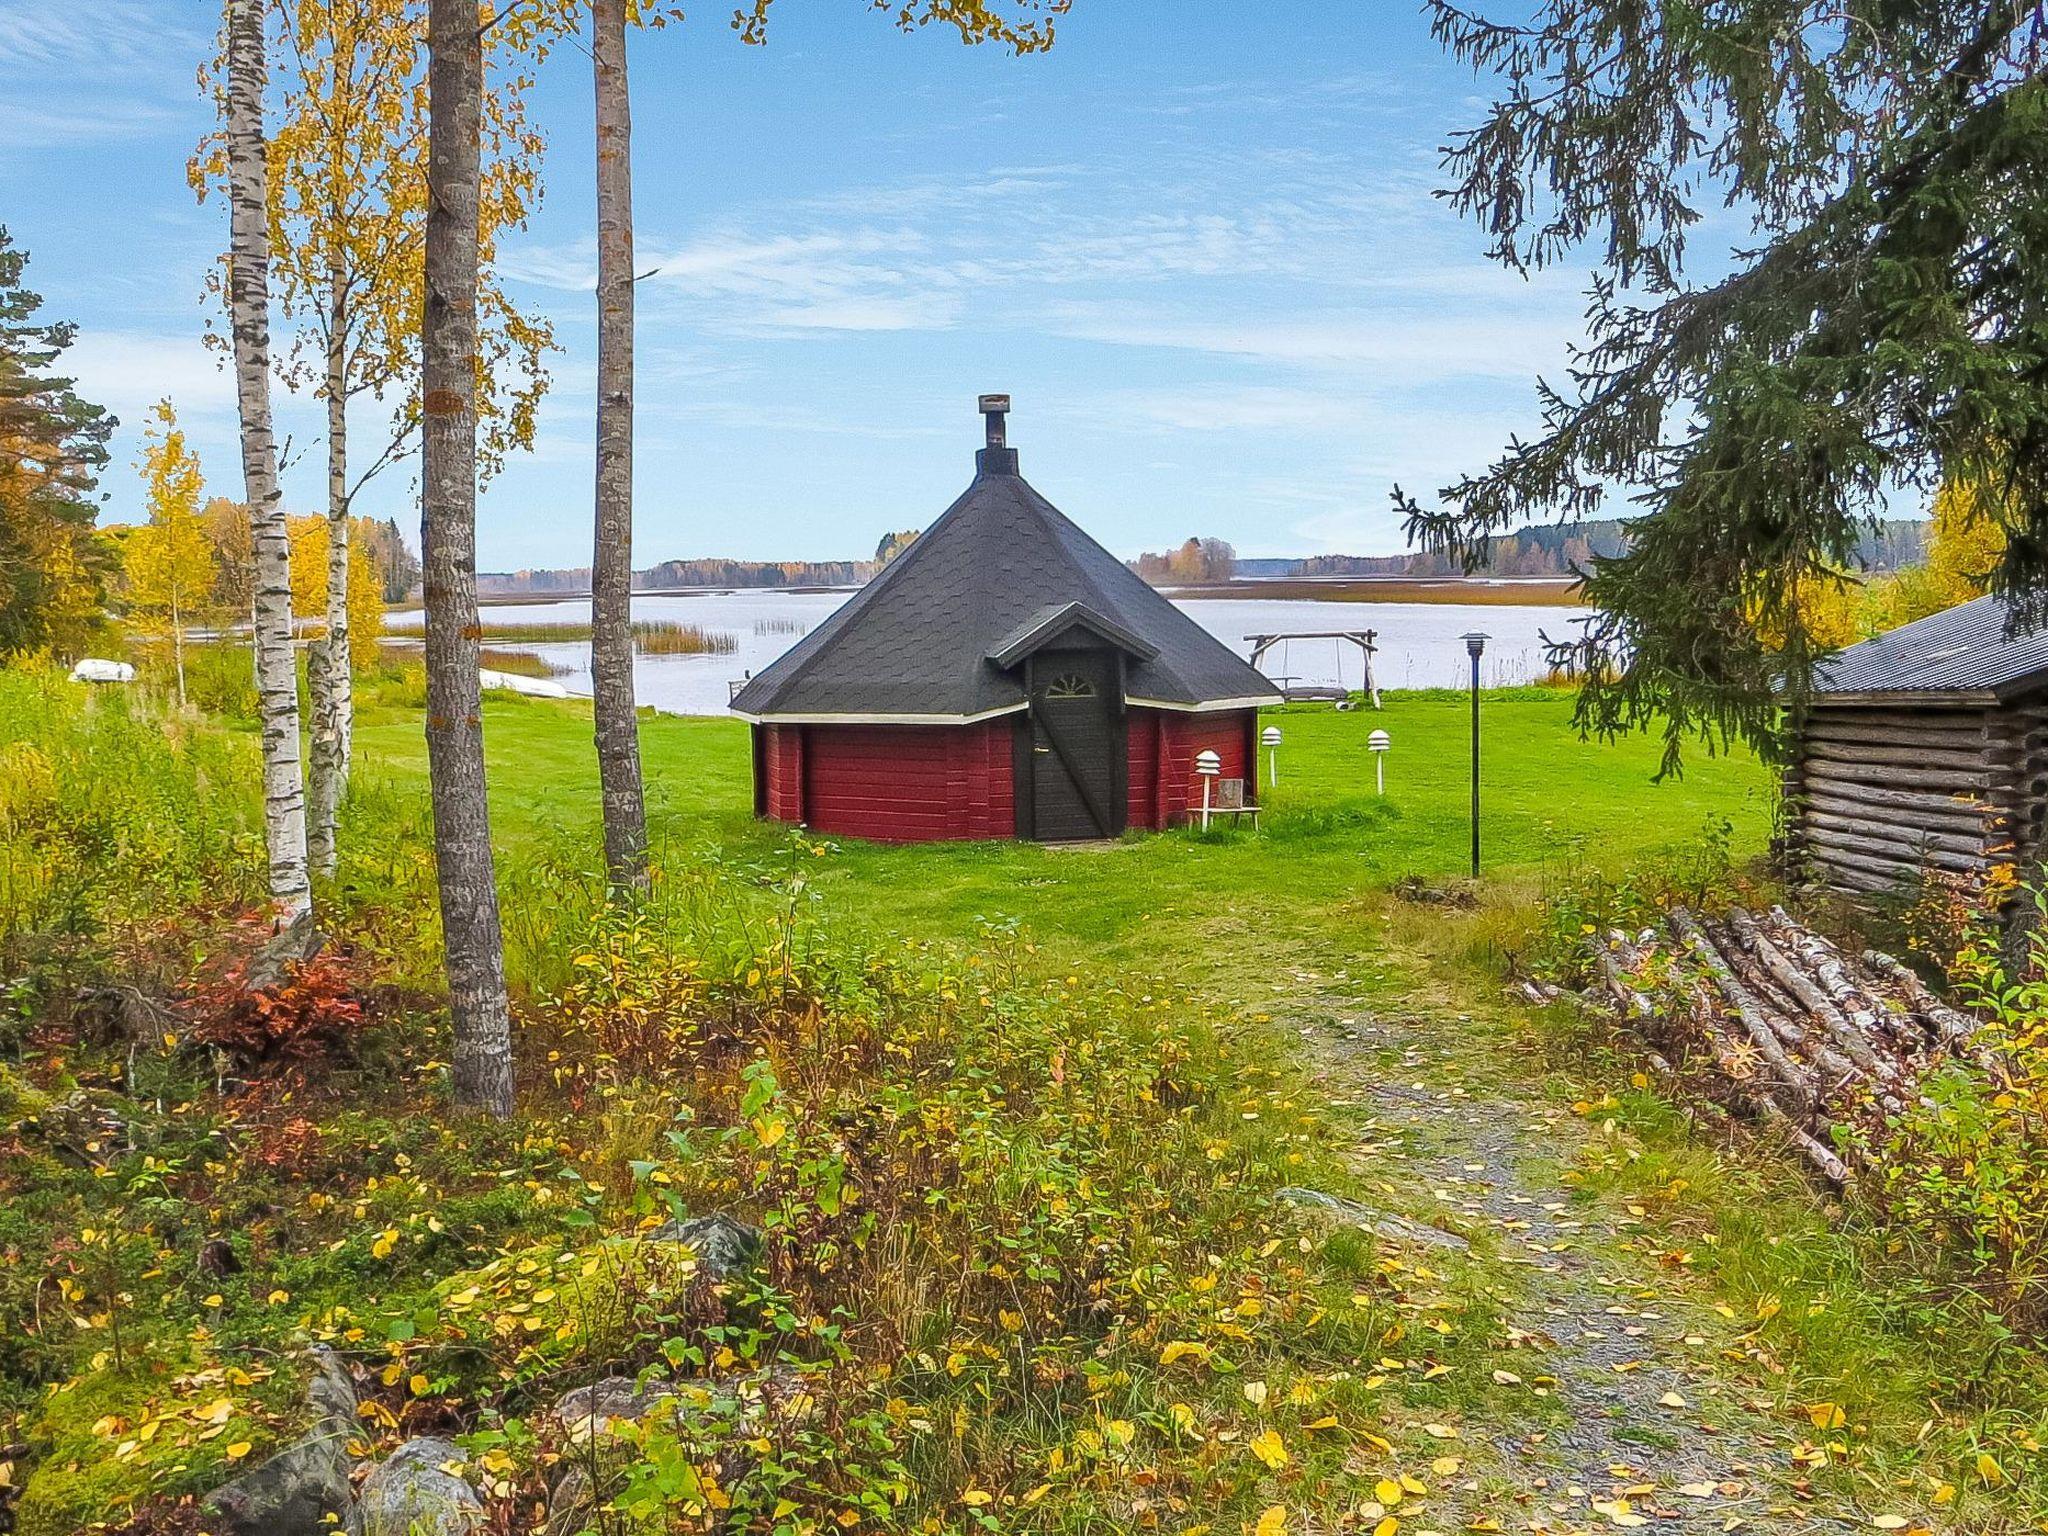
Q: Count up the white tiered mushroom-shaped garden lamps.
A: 3